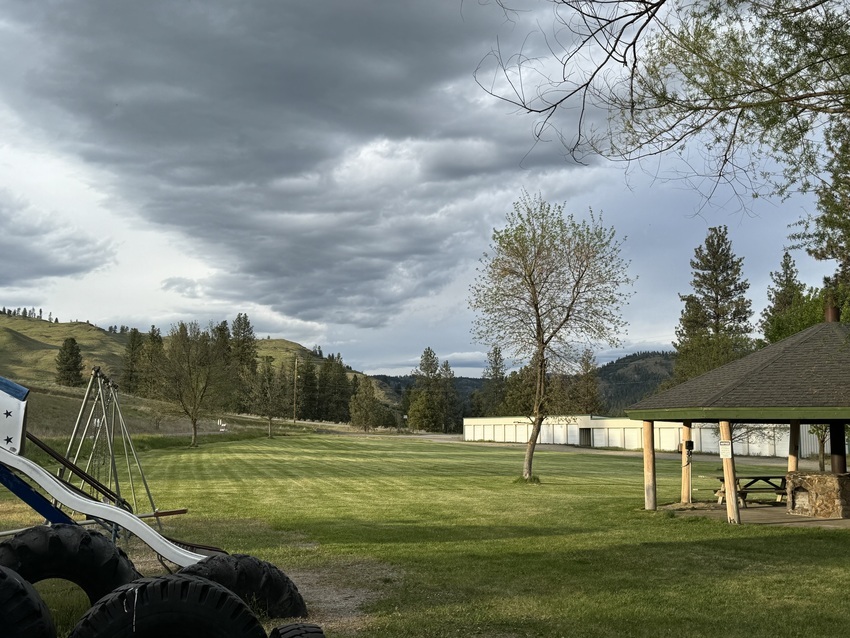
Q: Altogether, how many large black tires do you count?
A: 5